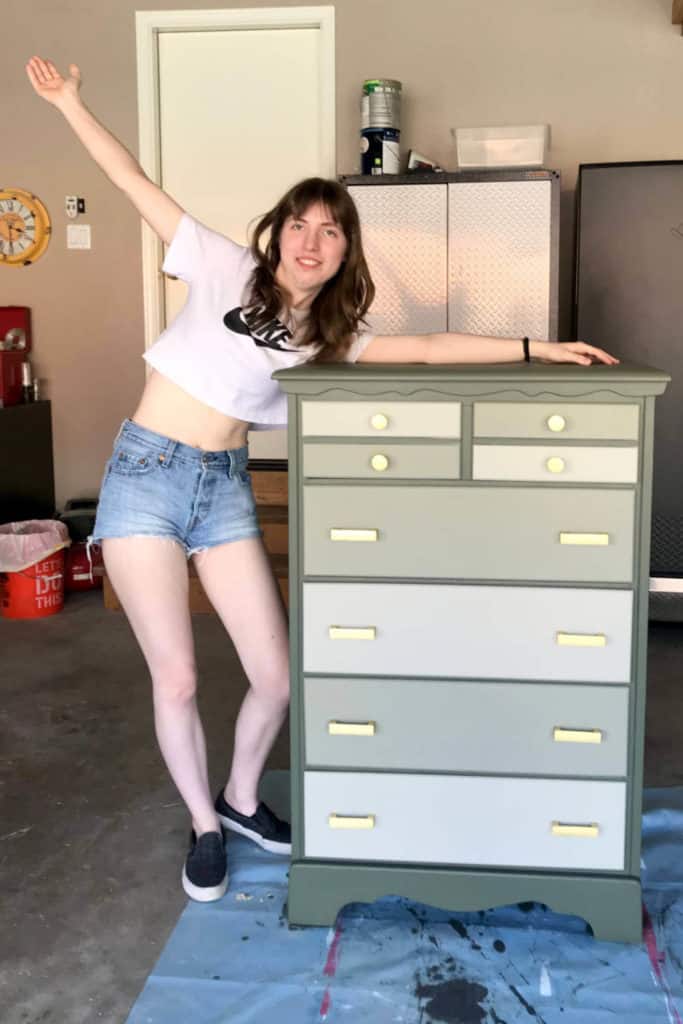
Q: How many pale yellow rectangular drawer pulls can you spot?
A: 8